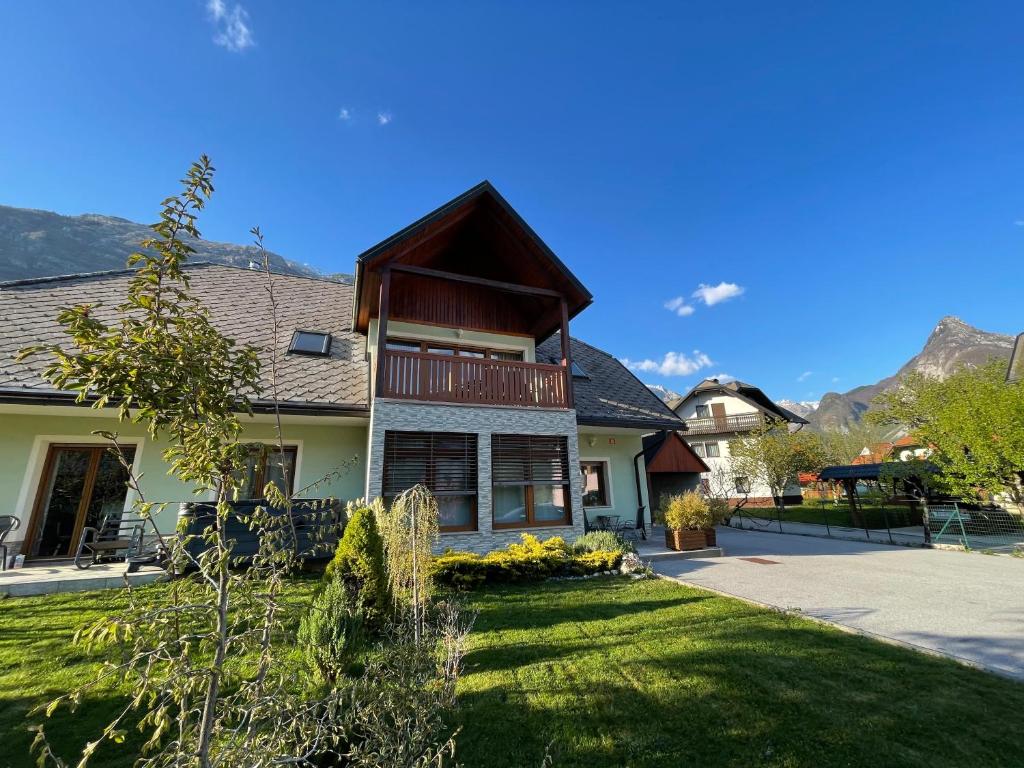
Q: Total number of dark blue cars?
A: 0